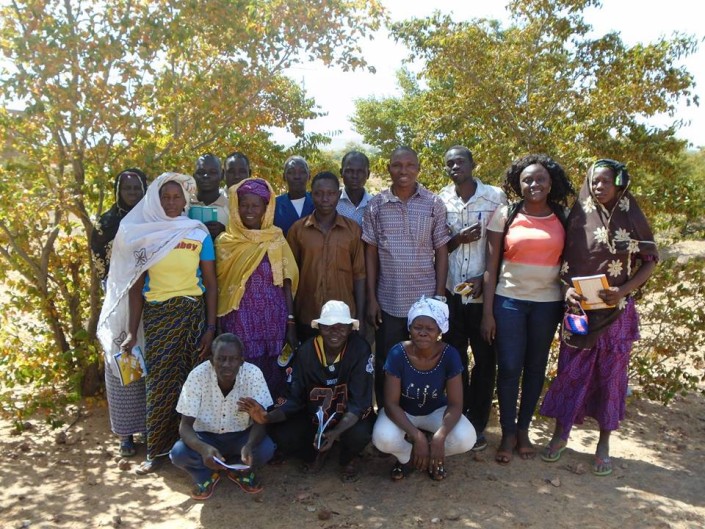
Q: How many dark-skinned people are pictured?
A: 15